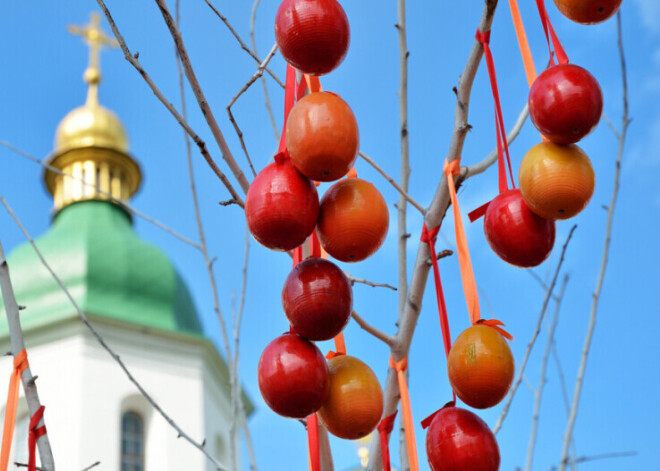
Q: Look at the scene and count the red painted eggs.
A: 7